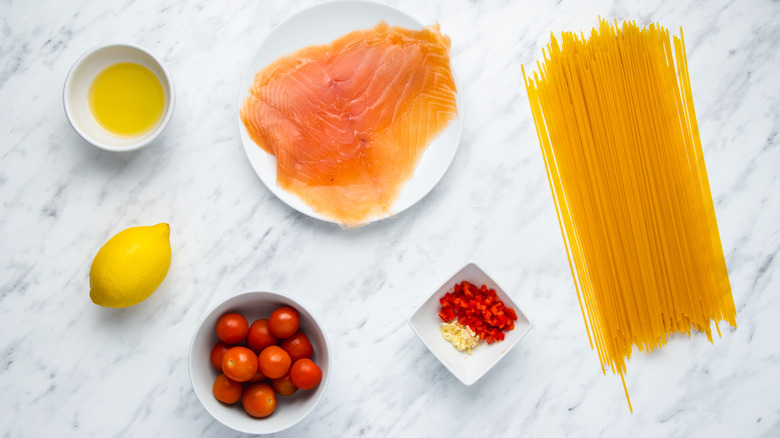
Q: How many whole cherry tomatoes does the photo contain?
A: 12